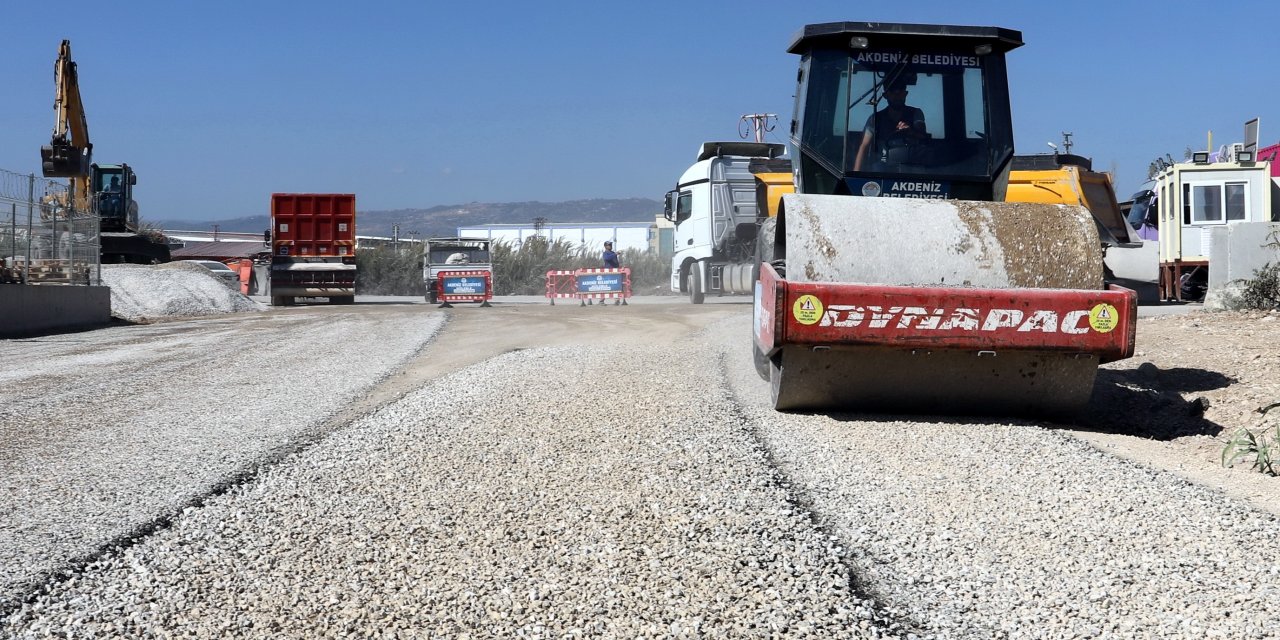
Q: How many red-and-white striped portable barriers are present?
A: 3